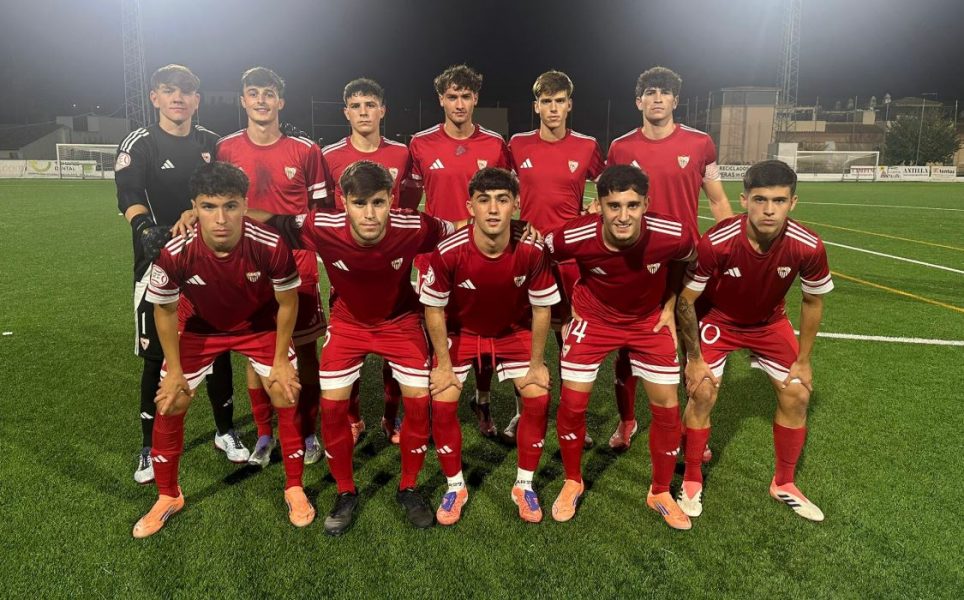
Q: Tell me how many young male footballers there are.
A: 11